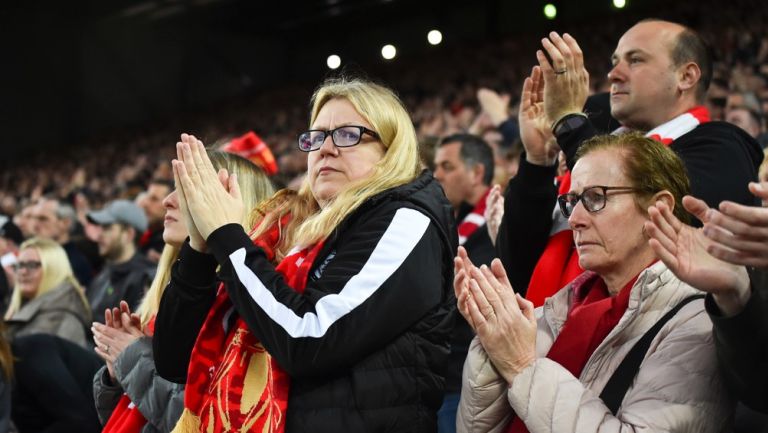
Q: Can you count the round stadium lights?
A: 5